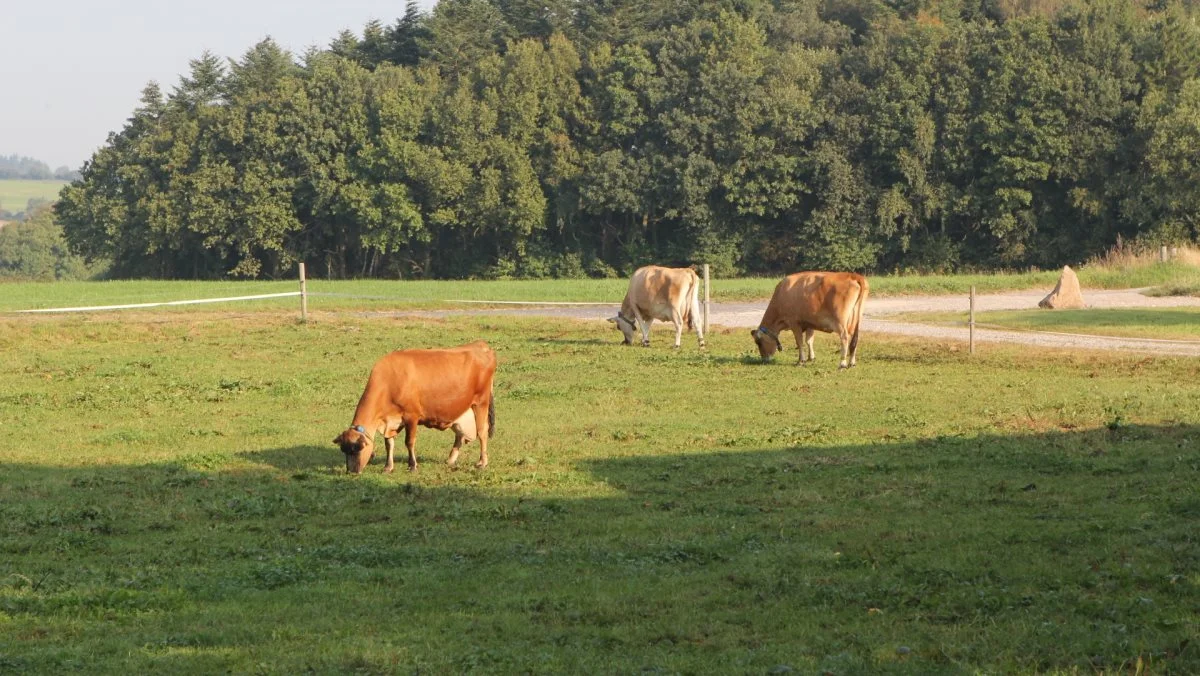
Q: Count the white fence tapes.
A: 2